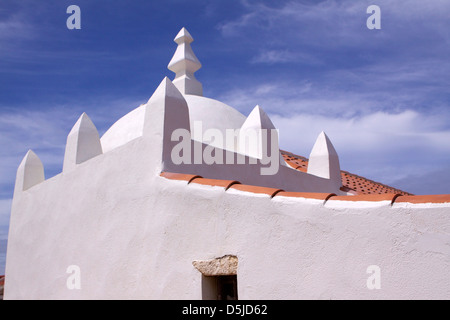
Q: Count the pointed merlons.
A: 5